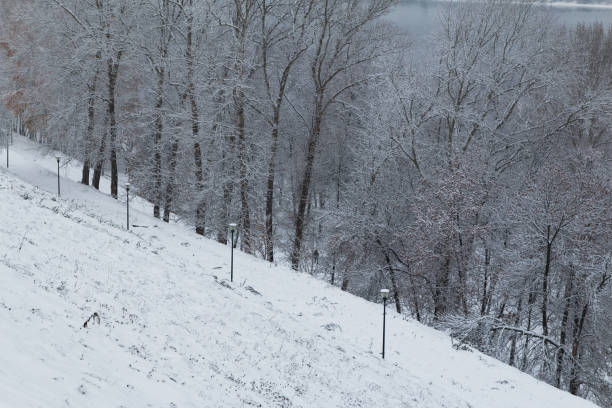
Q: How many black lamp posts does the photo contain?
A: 5